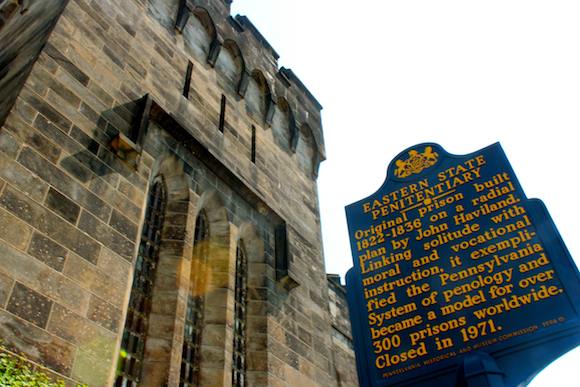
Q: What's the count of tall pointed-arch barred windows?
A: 3